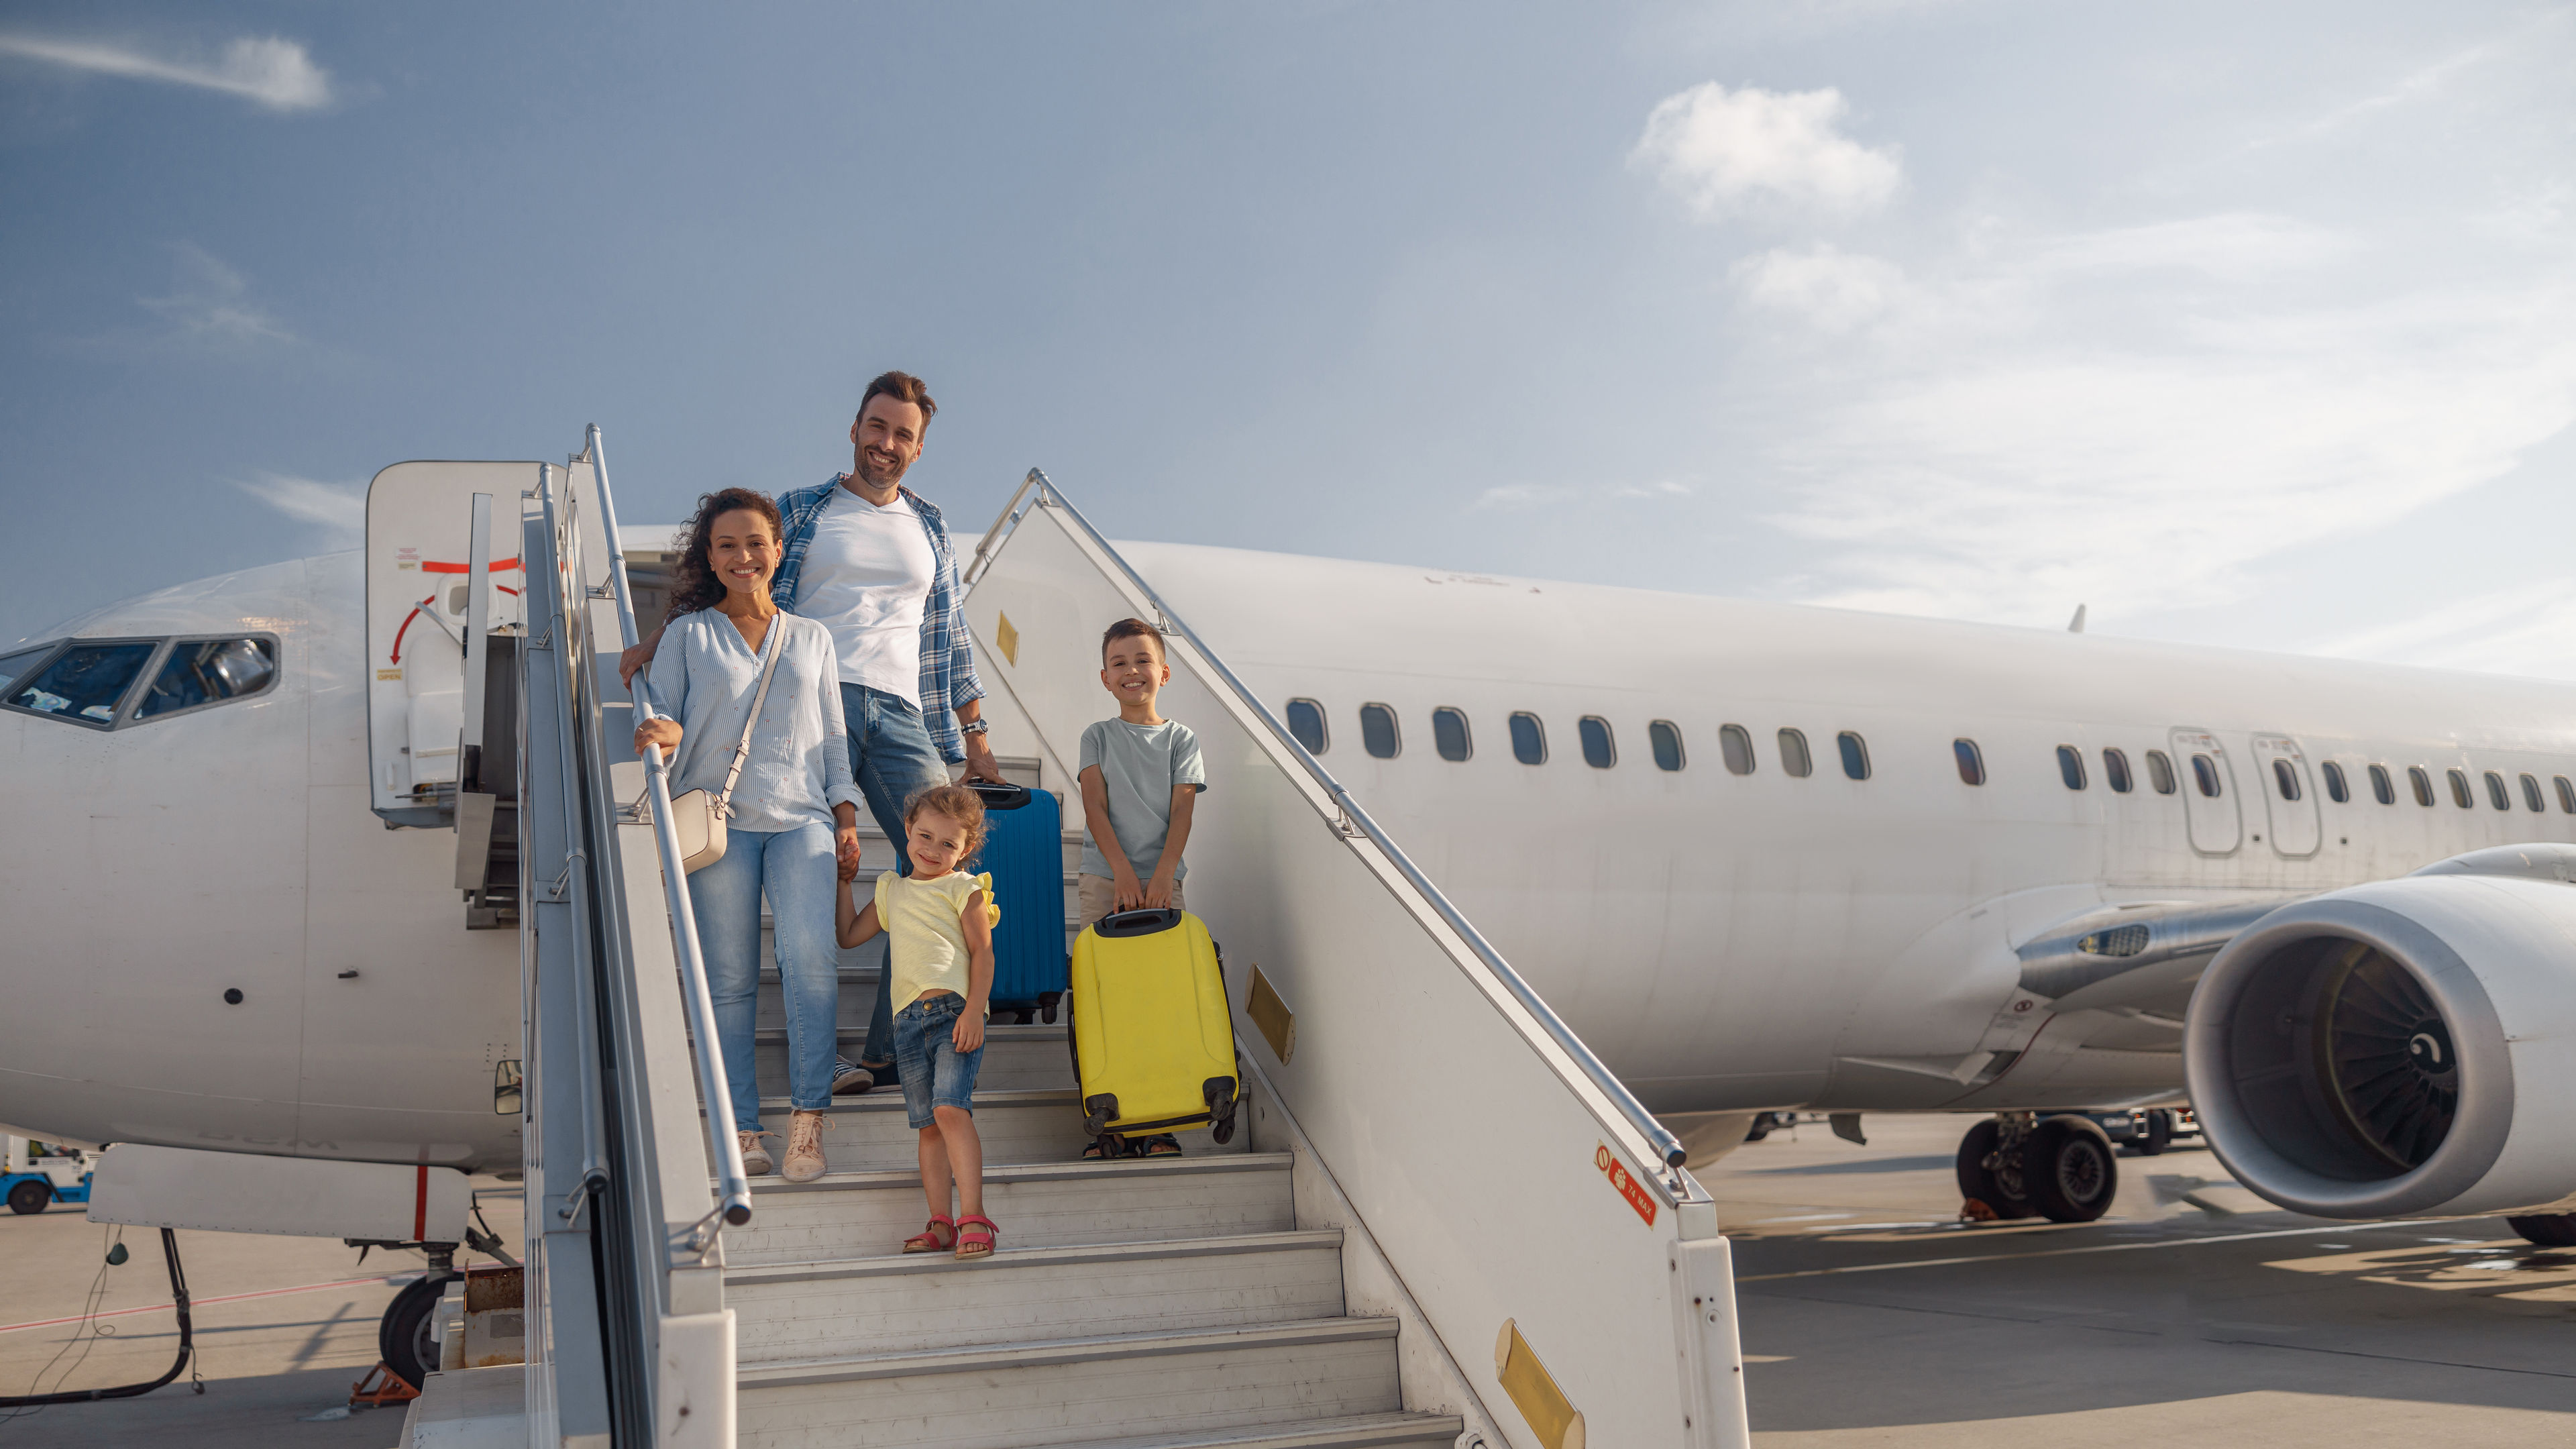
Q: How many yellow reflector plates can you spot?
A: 3